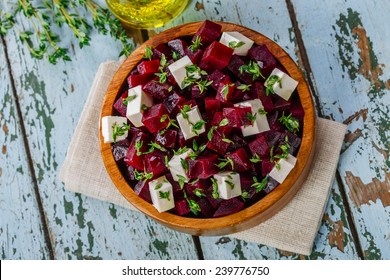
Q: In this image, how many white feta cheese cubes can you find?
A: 11